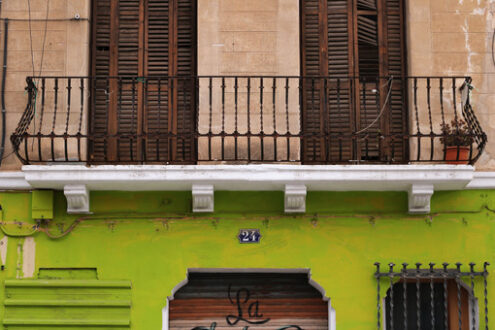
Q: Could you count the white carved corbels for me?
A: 4